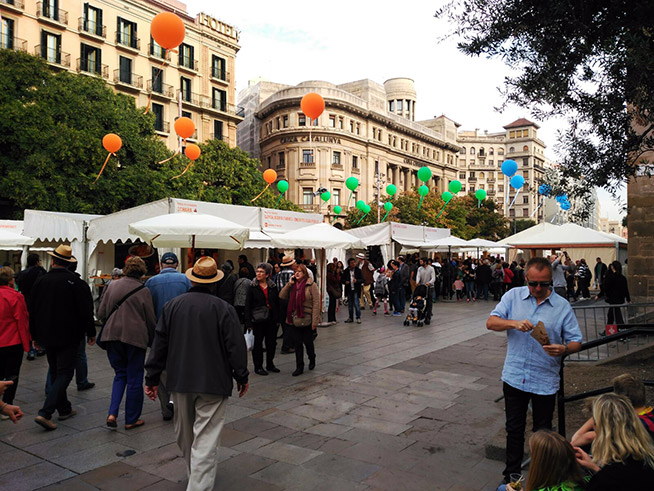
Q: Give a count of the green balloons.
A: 13